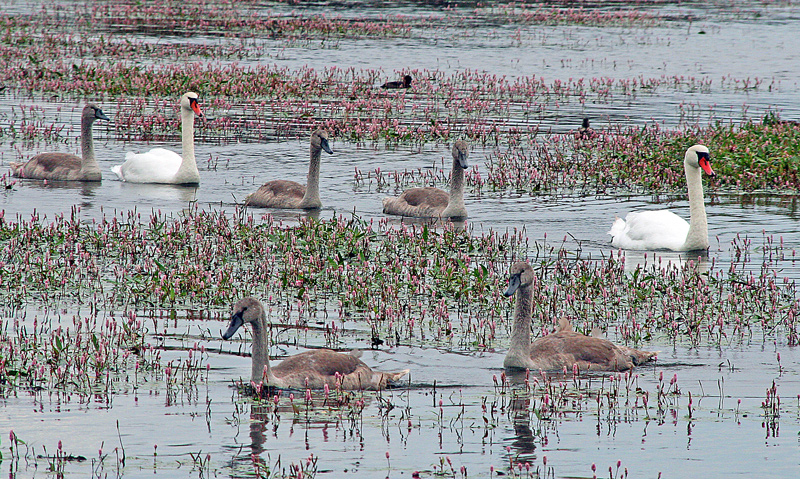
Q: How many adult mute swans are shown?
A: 2